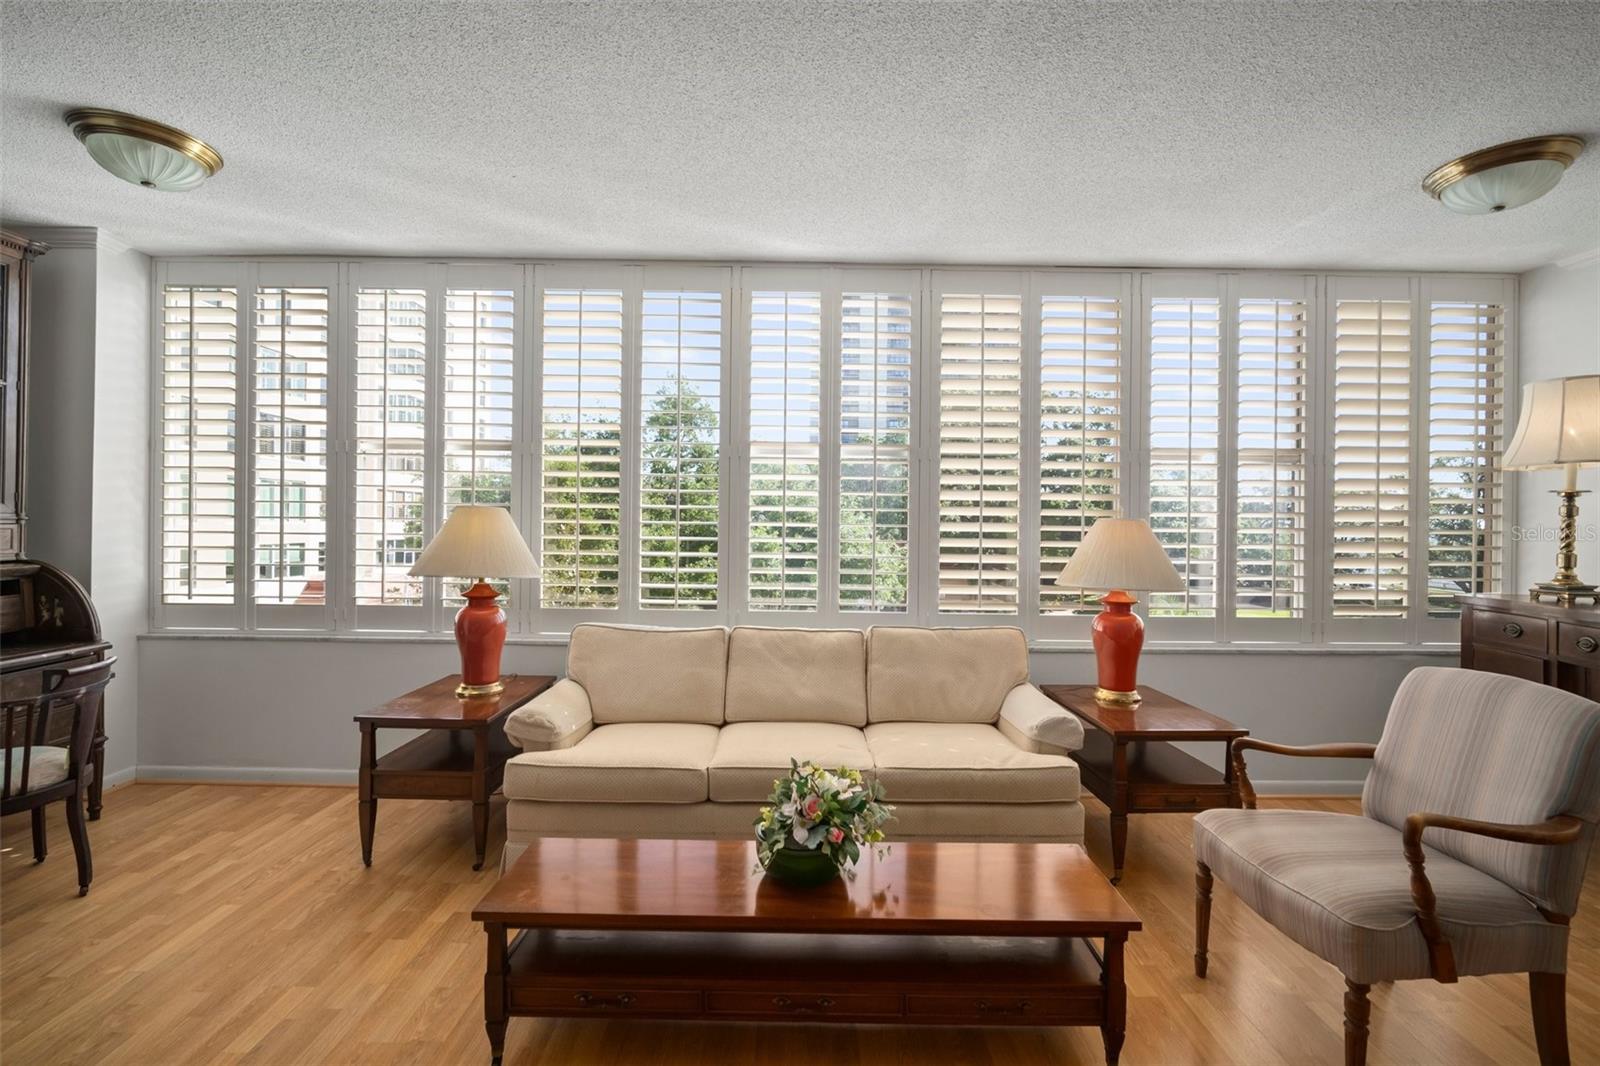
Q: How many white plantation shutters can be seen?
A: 14